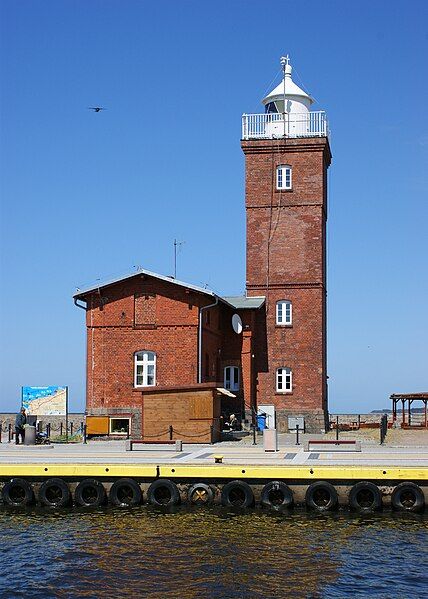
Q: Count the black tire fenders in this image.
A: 11